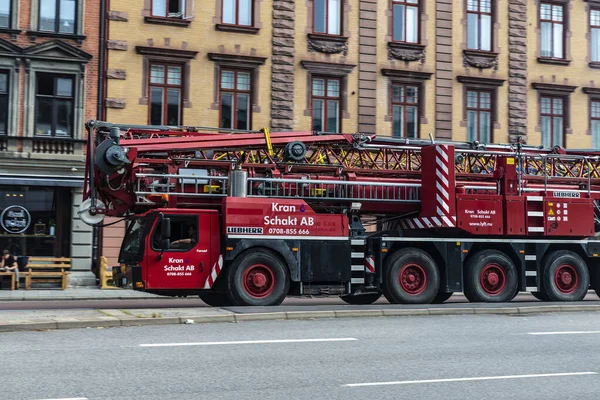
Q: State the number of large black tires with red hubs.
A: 4